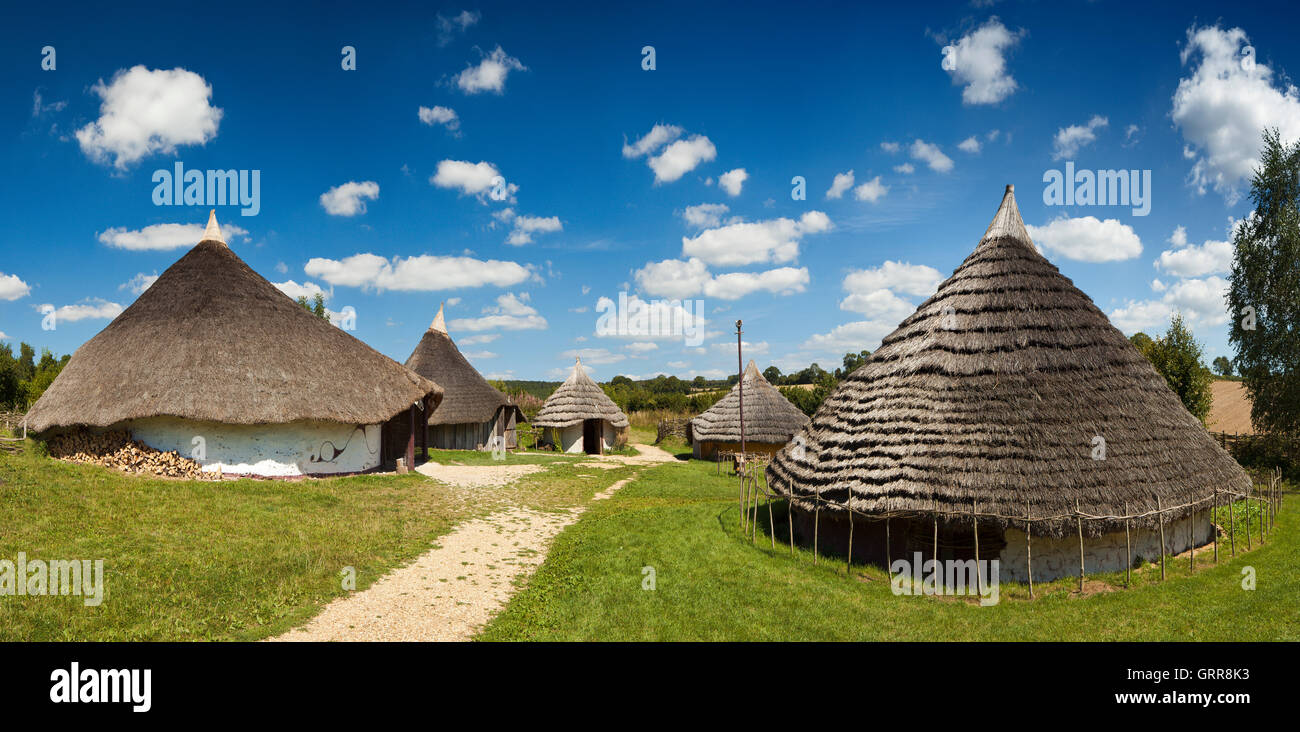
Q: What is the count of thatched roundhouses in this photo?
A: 5